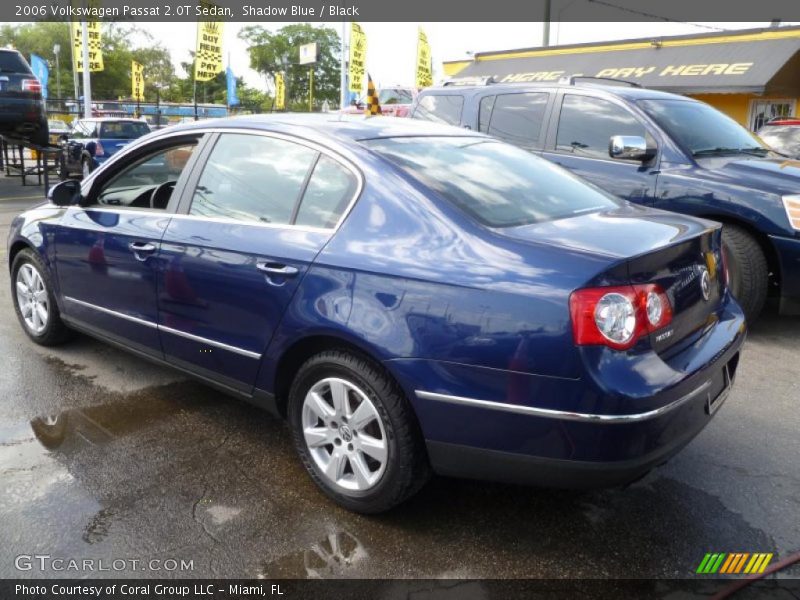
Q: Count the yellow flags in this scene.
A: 6